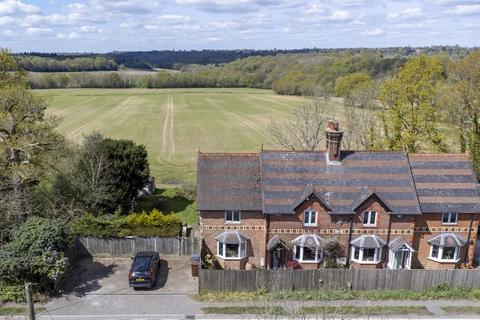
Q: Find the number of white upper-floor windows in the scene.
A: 4